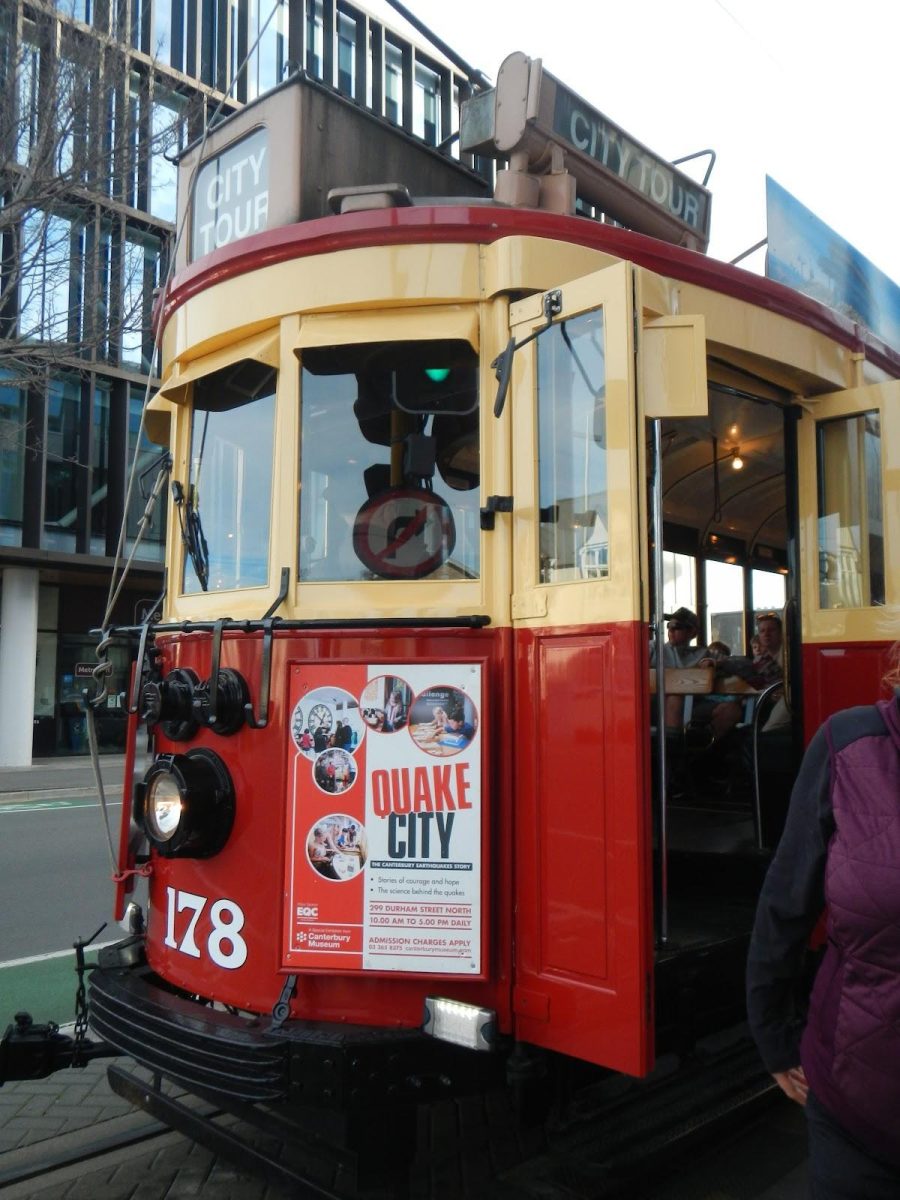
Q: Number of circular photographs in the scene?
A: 5